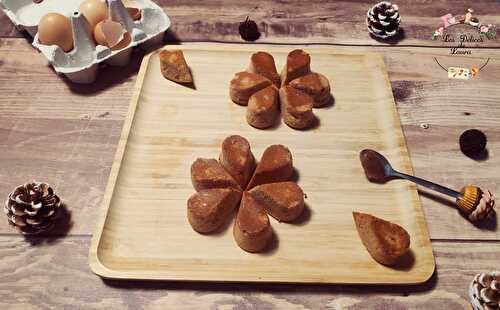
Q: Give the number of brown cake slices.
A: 14